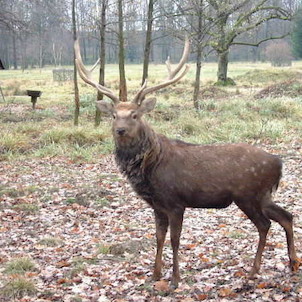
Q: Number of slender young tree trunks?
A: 5